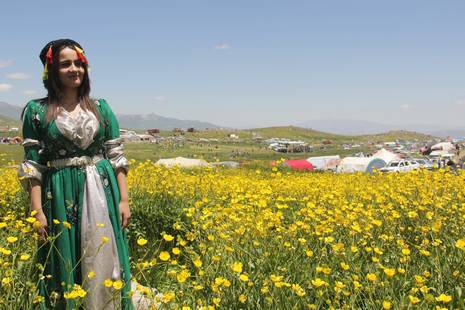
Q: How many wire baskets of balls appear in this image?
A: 0